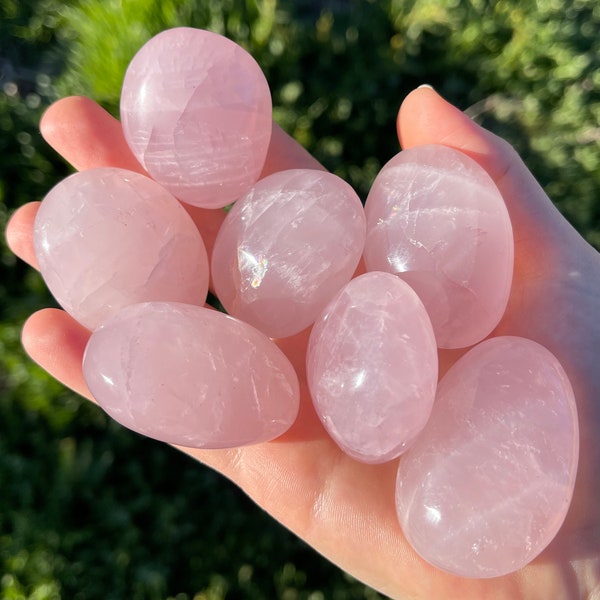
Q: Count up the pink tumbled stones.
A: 7